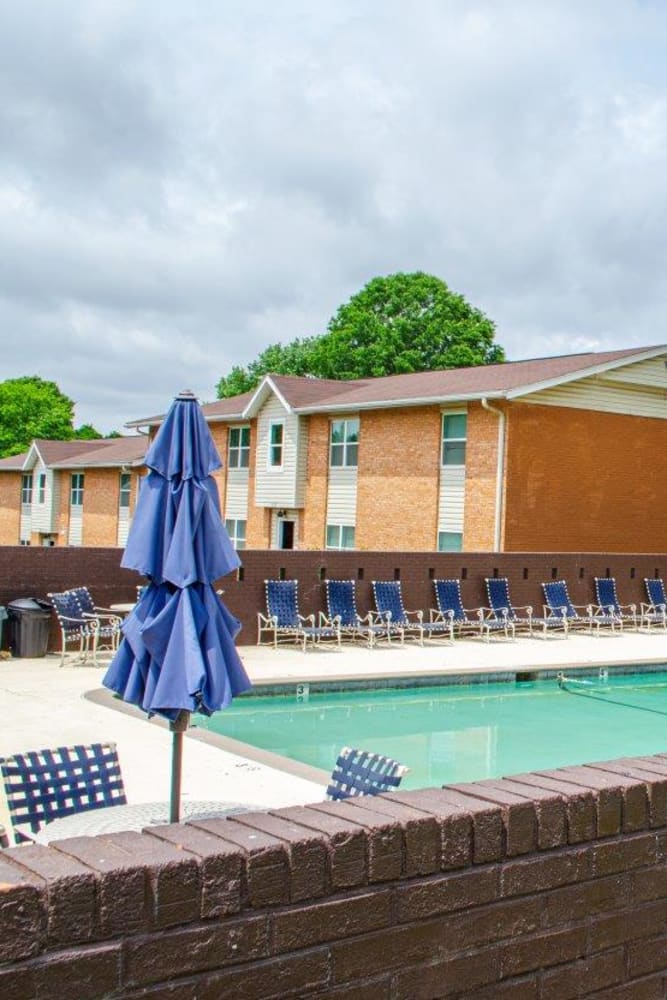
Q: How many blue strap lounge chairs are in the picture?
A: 8